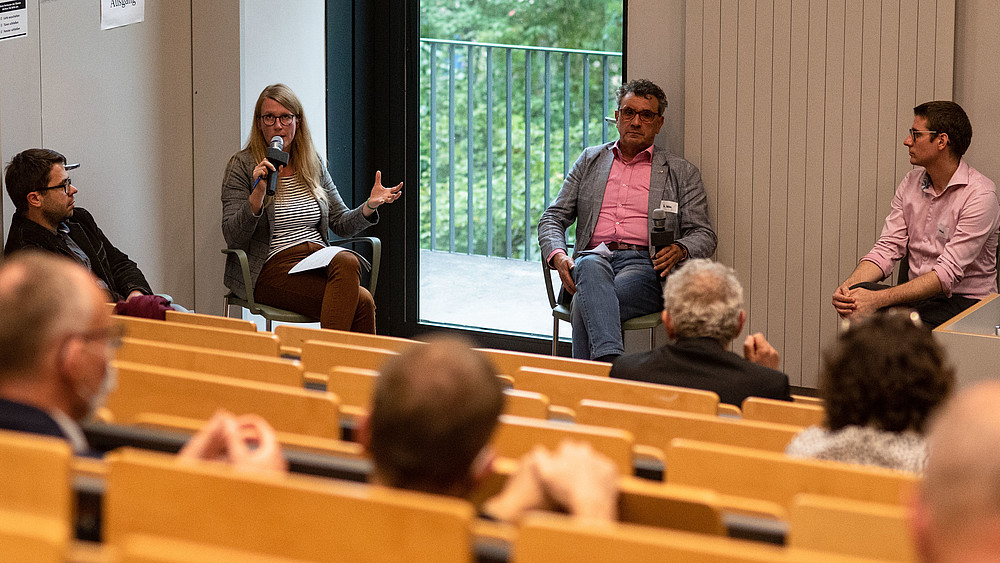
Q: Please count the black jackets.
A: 2